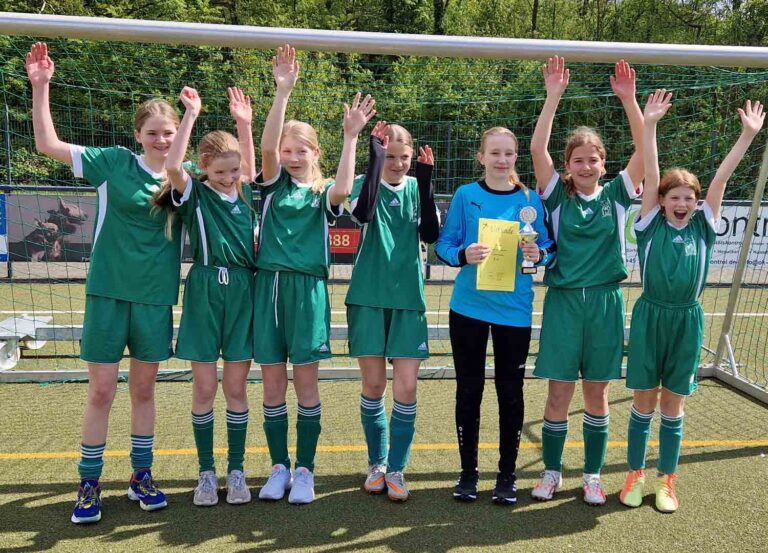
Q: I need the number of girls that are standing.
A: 7